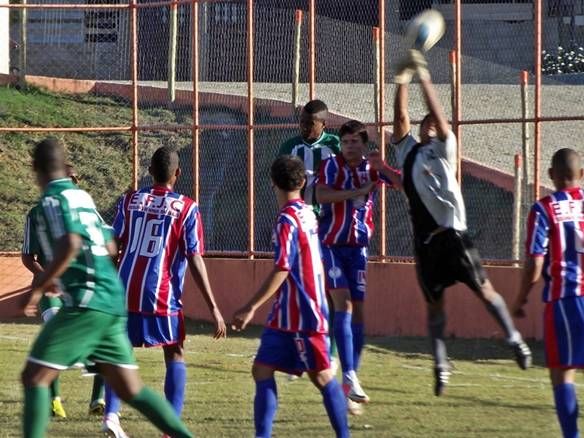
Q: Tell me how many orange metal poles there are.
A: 7